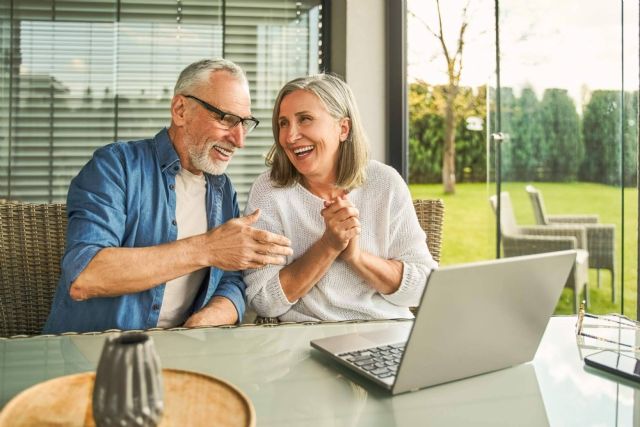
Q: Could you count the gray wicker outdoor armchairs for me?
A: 2